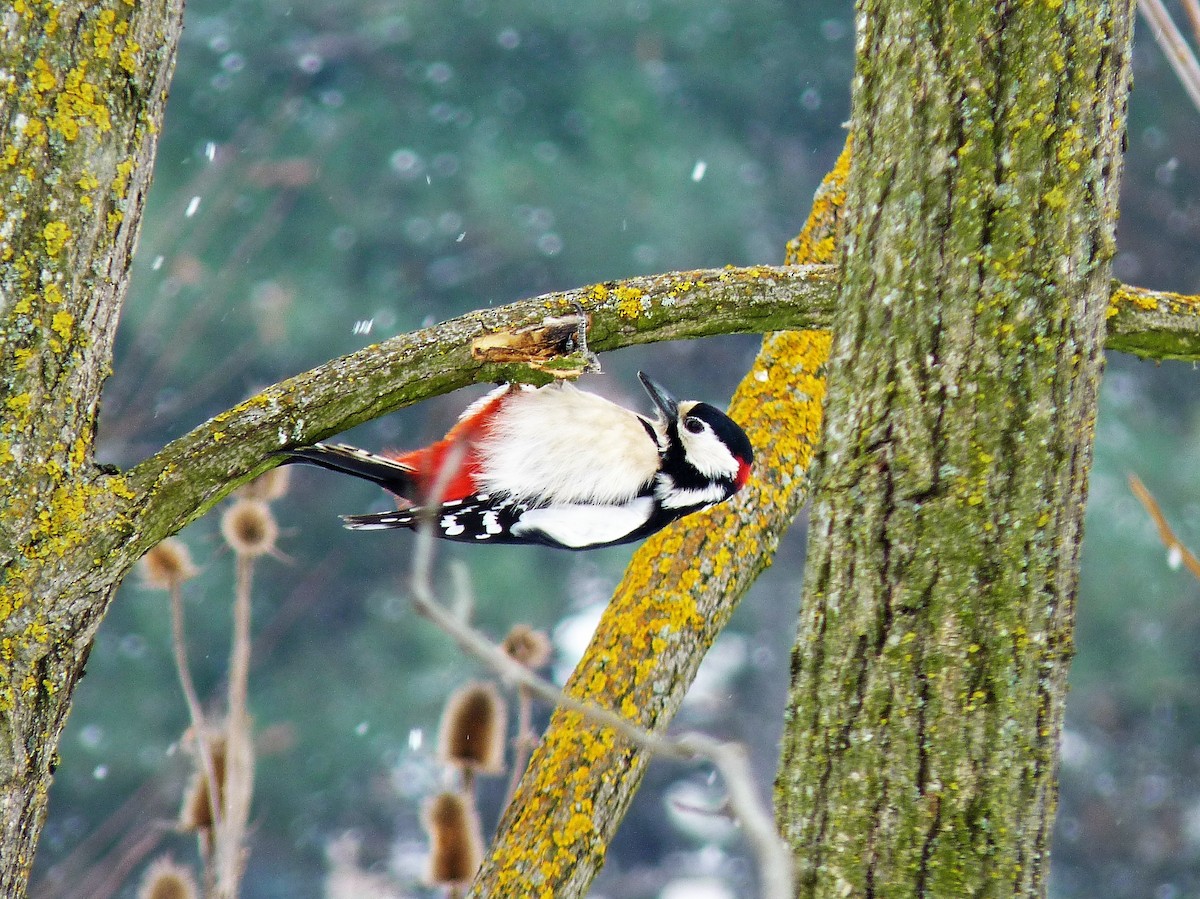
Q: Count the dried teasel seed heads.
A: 8